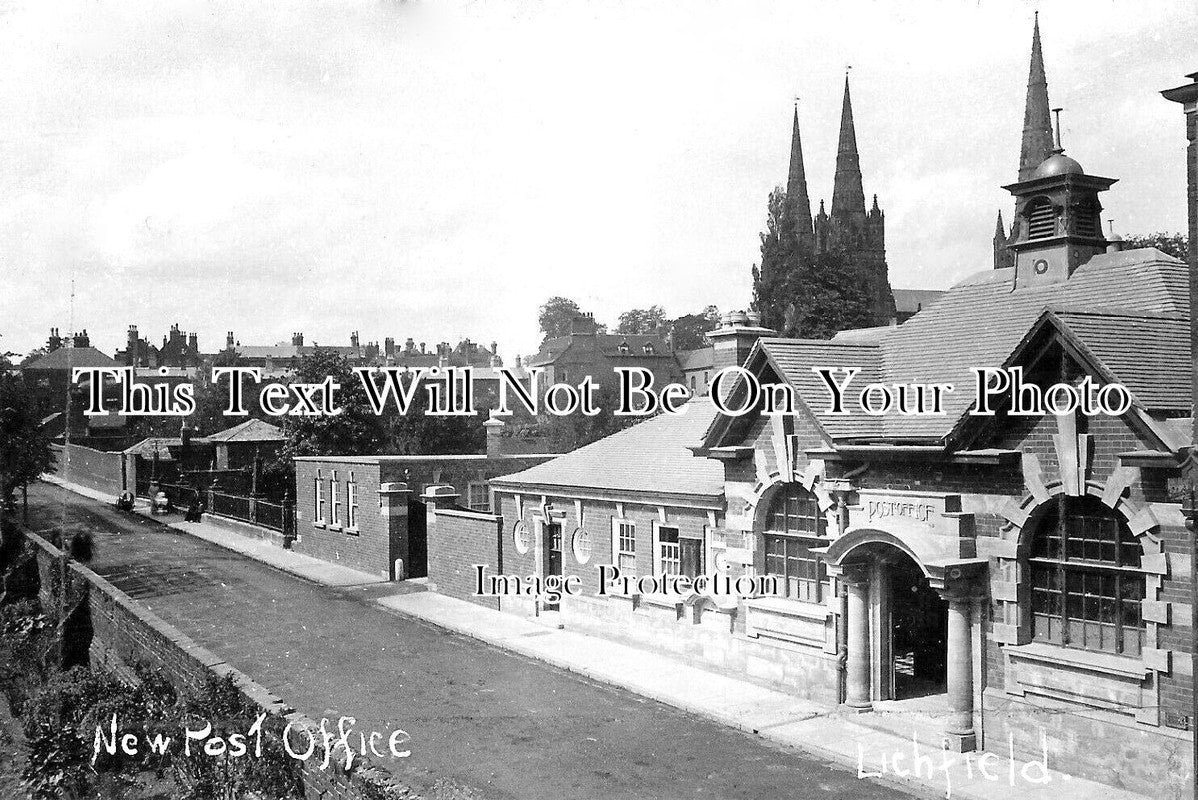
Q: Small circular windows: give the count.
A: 2